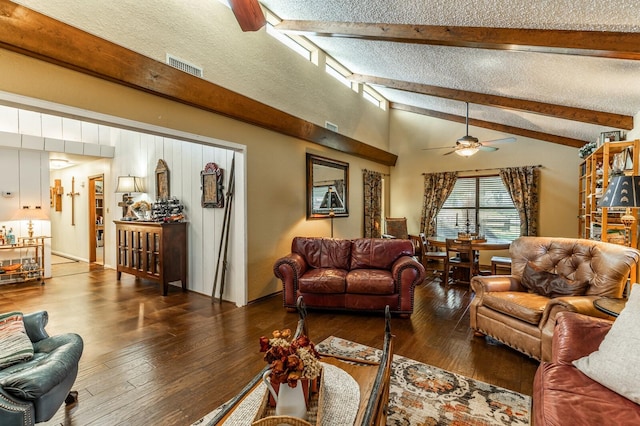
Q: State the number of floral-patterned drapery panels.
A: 3